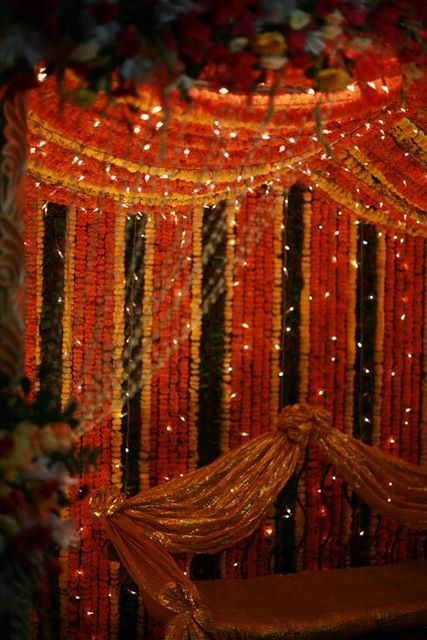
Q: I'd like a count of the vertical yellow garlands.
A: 10